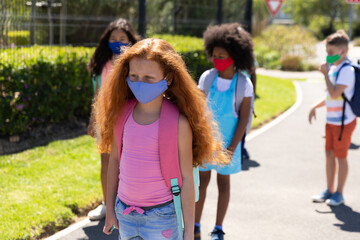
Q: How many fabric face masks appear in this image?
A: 4